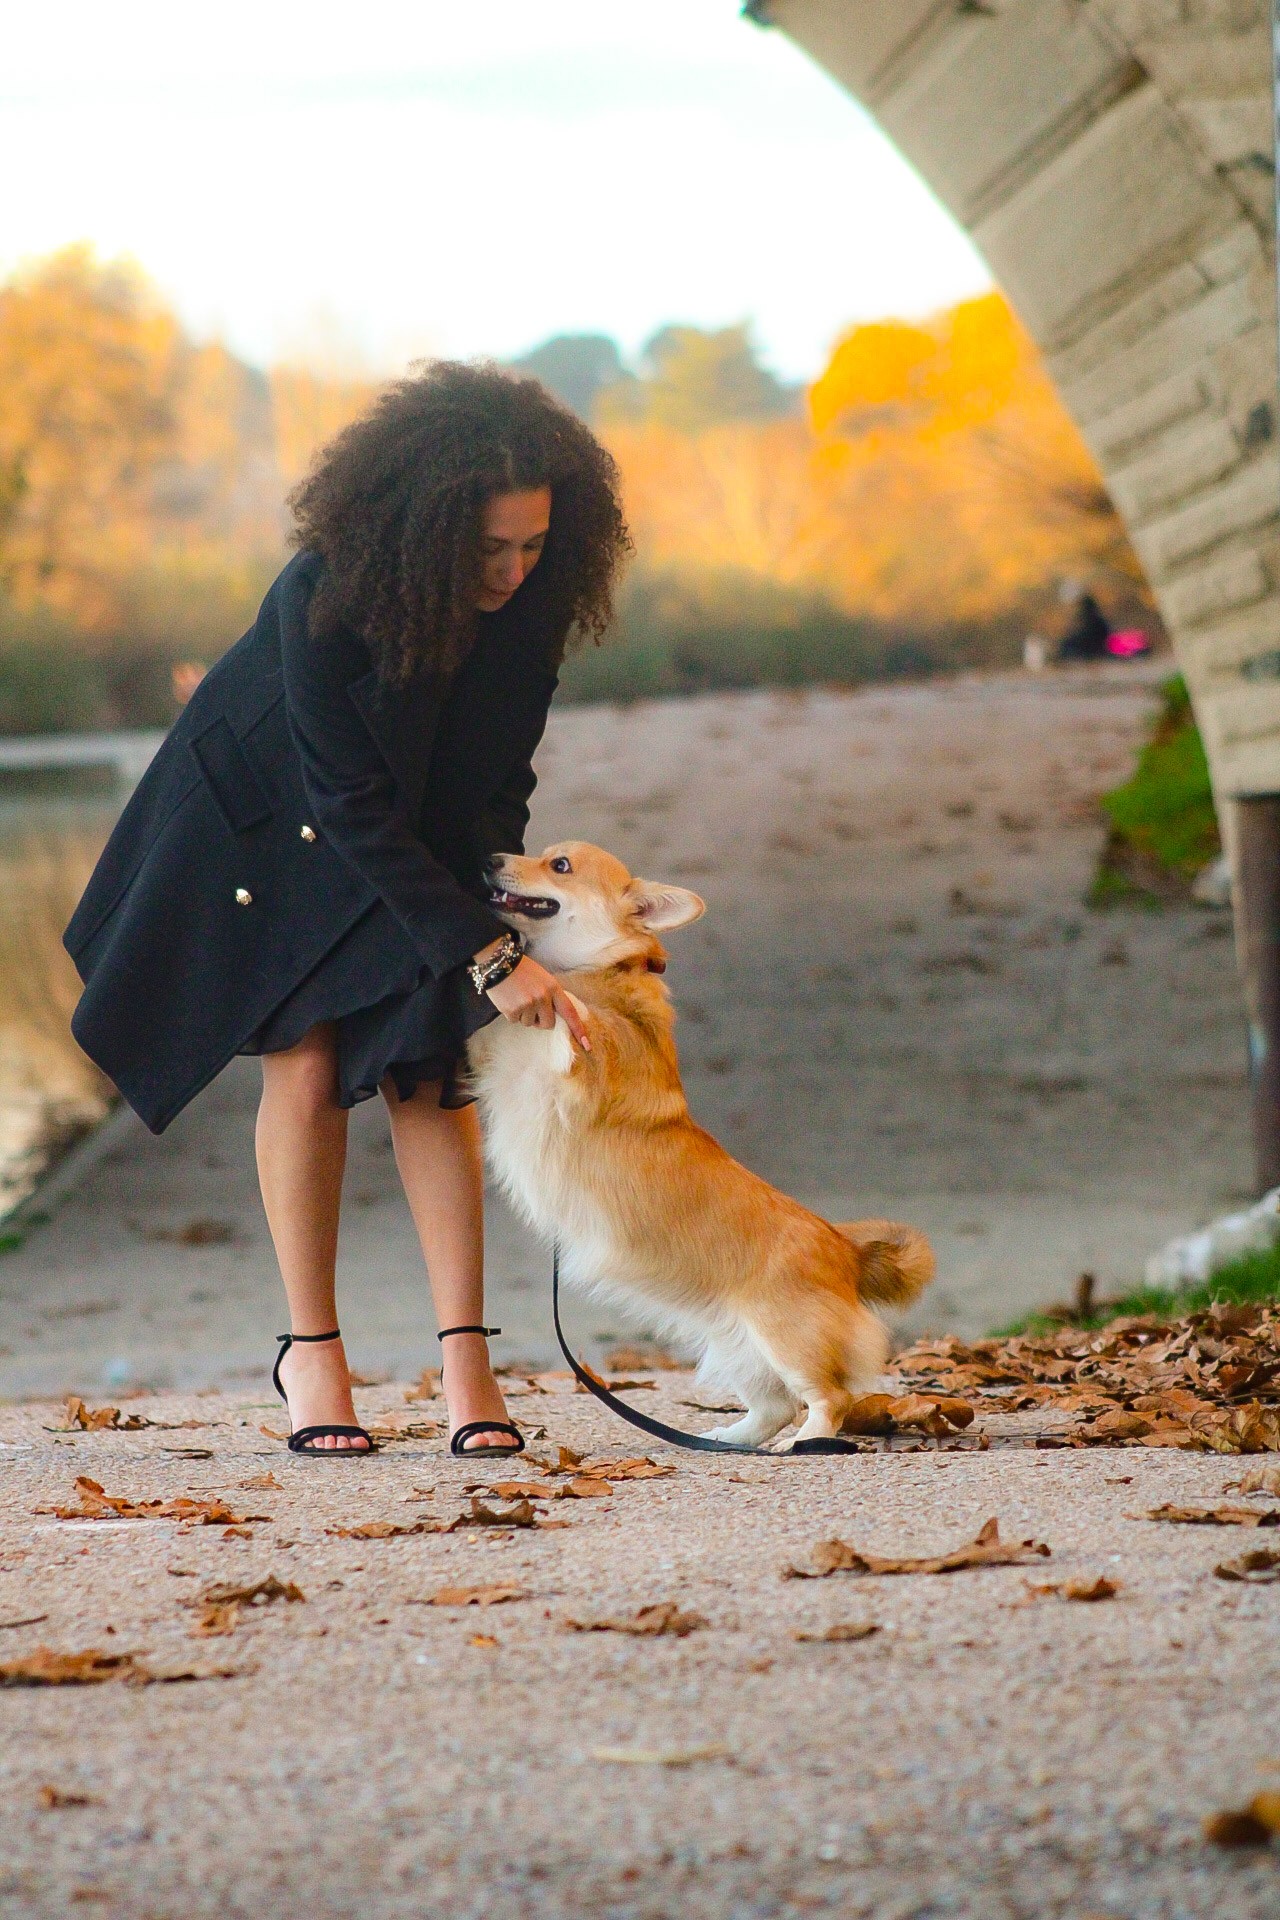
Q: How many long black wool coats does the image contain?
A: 1